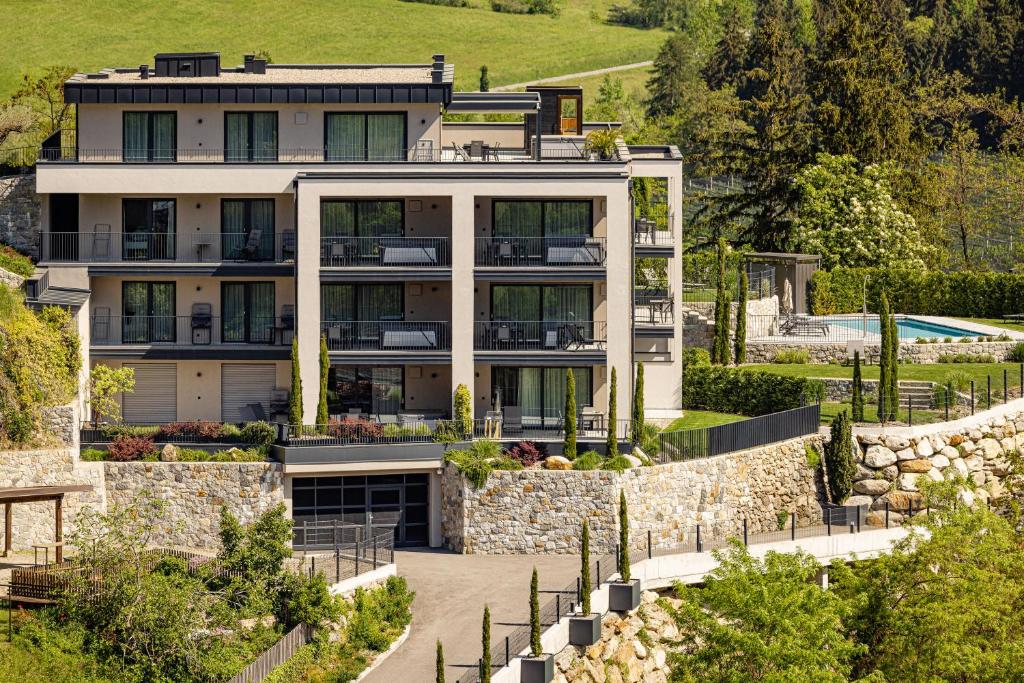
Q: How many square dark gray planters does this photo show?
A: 3